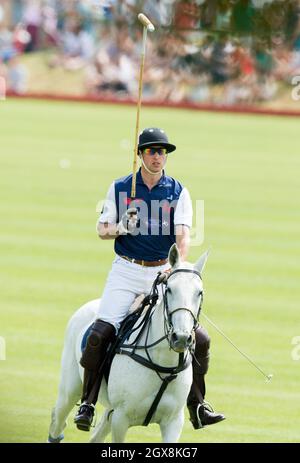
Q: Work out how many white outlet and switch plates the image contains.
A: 0